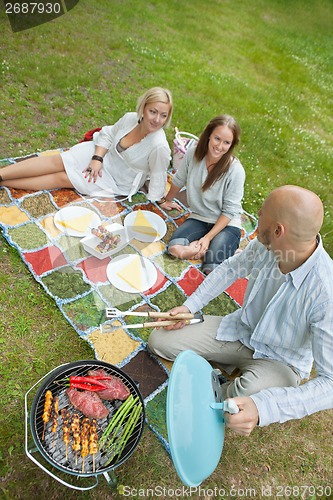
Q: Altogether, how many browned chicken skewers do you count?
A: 6